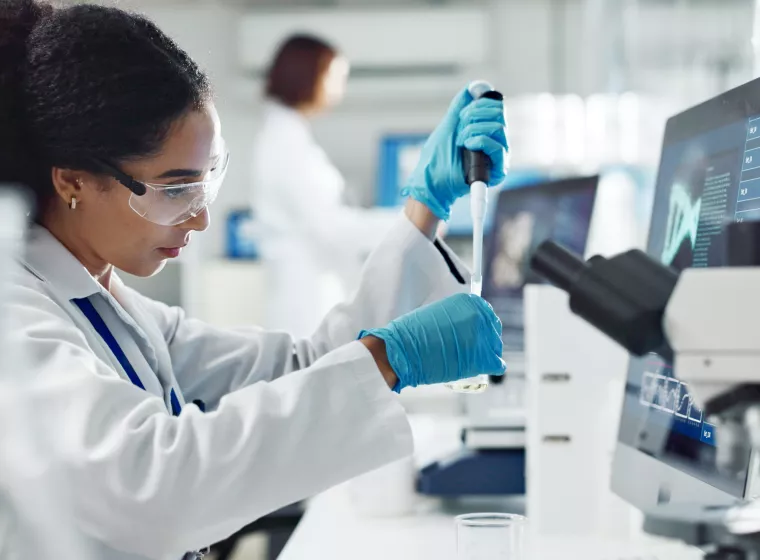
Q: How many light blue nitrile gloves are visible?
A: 2